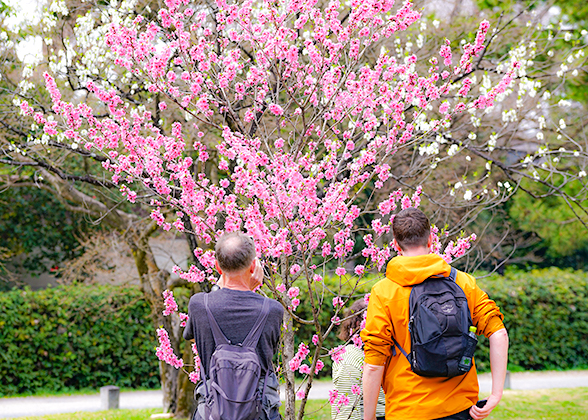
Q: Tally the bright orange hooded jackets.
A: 1